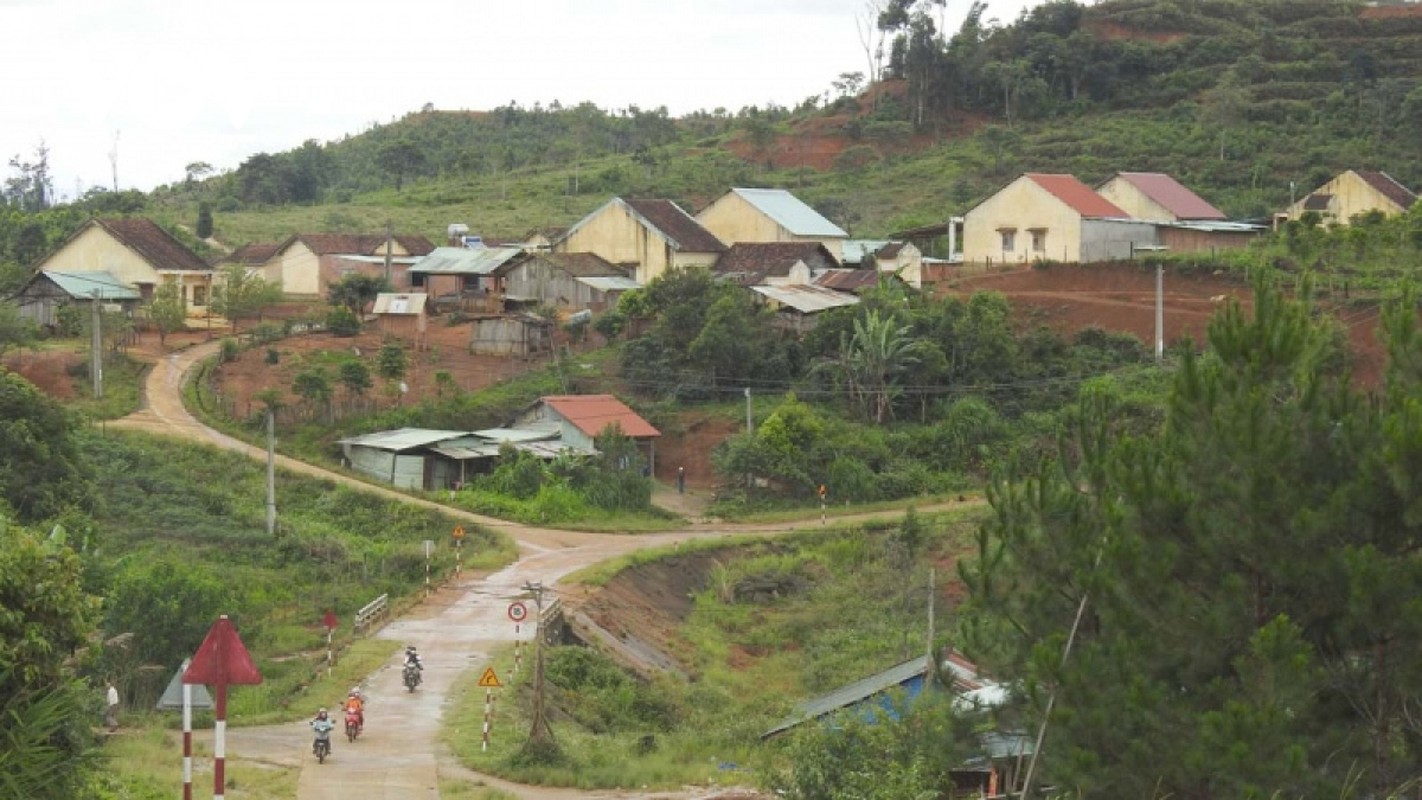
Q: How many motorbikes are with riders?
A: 3